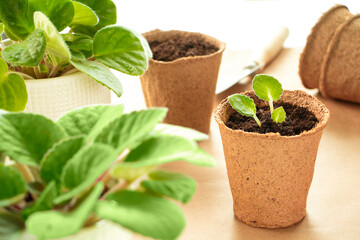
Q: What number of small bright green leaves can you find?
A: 3